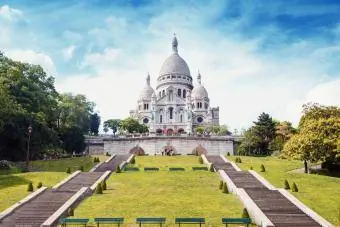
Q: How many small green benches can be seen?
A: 9